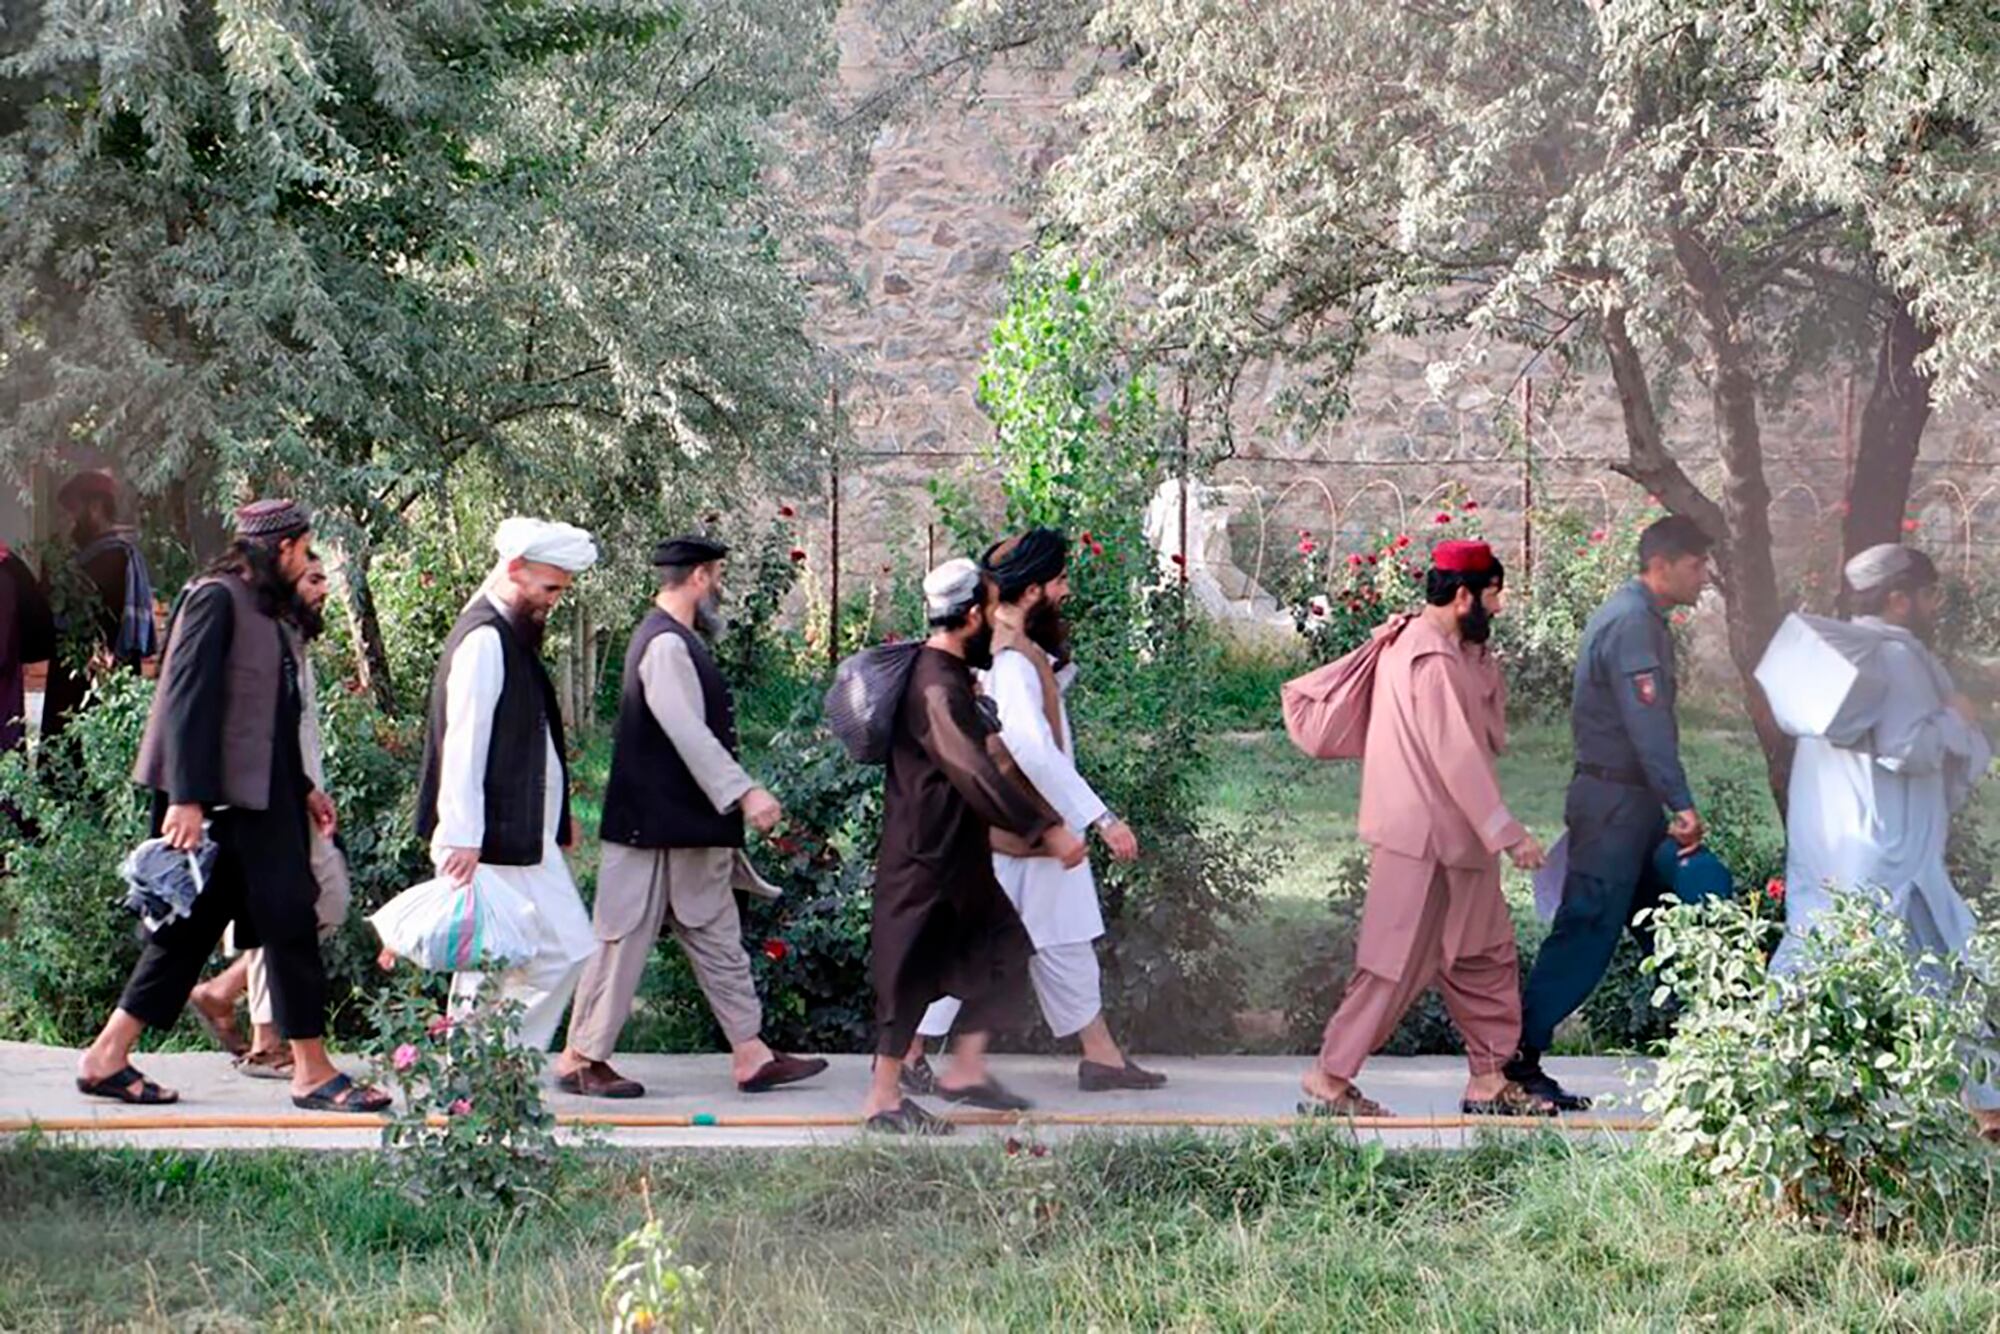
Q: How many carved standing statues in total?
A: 0